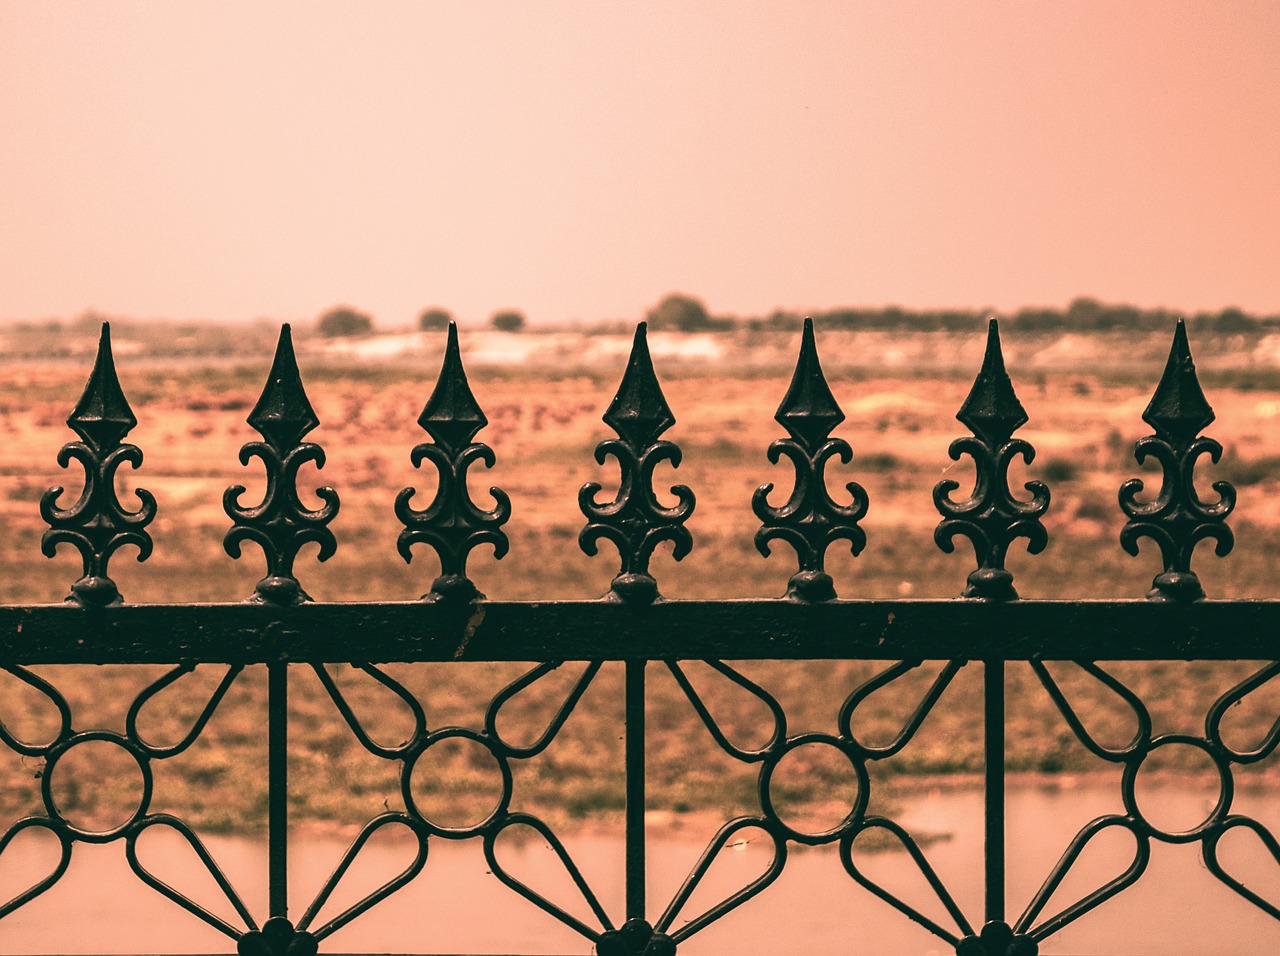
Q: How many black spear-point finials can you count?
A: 7